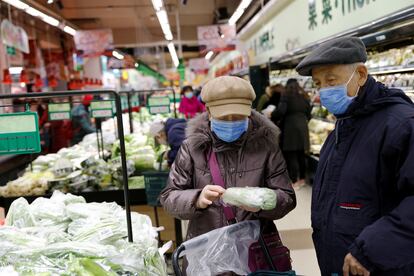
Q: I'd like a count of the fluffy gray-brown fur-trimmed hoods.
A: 1